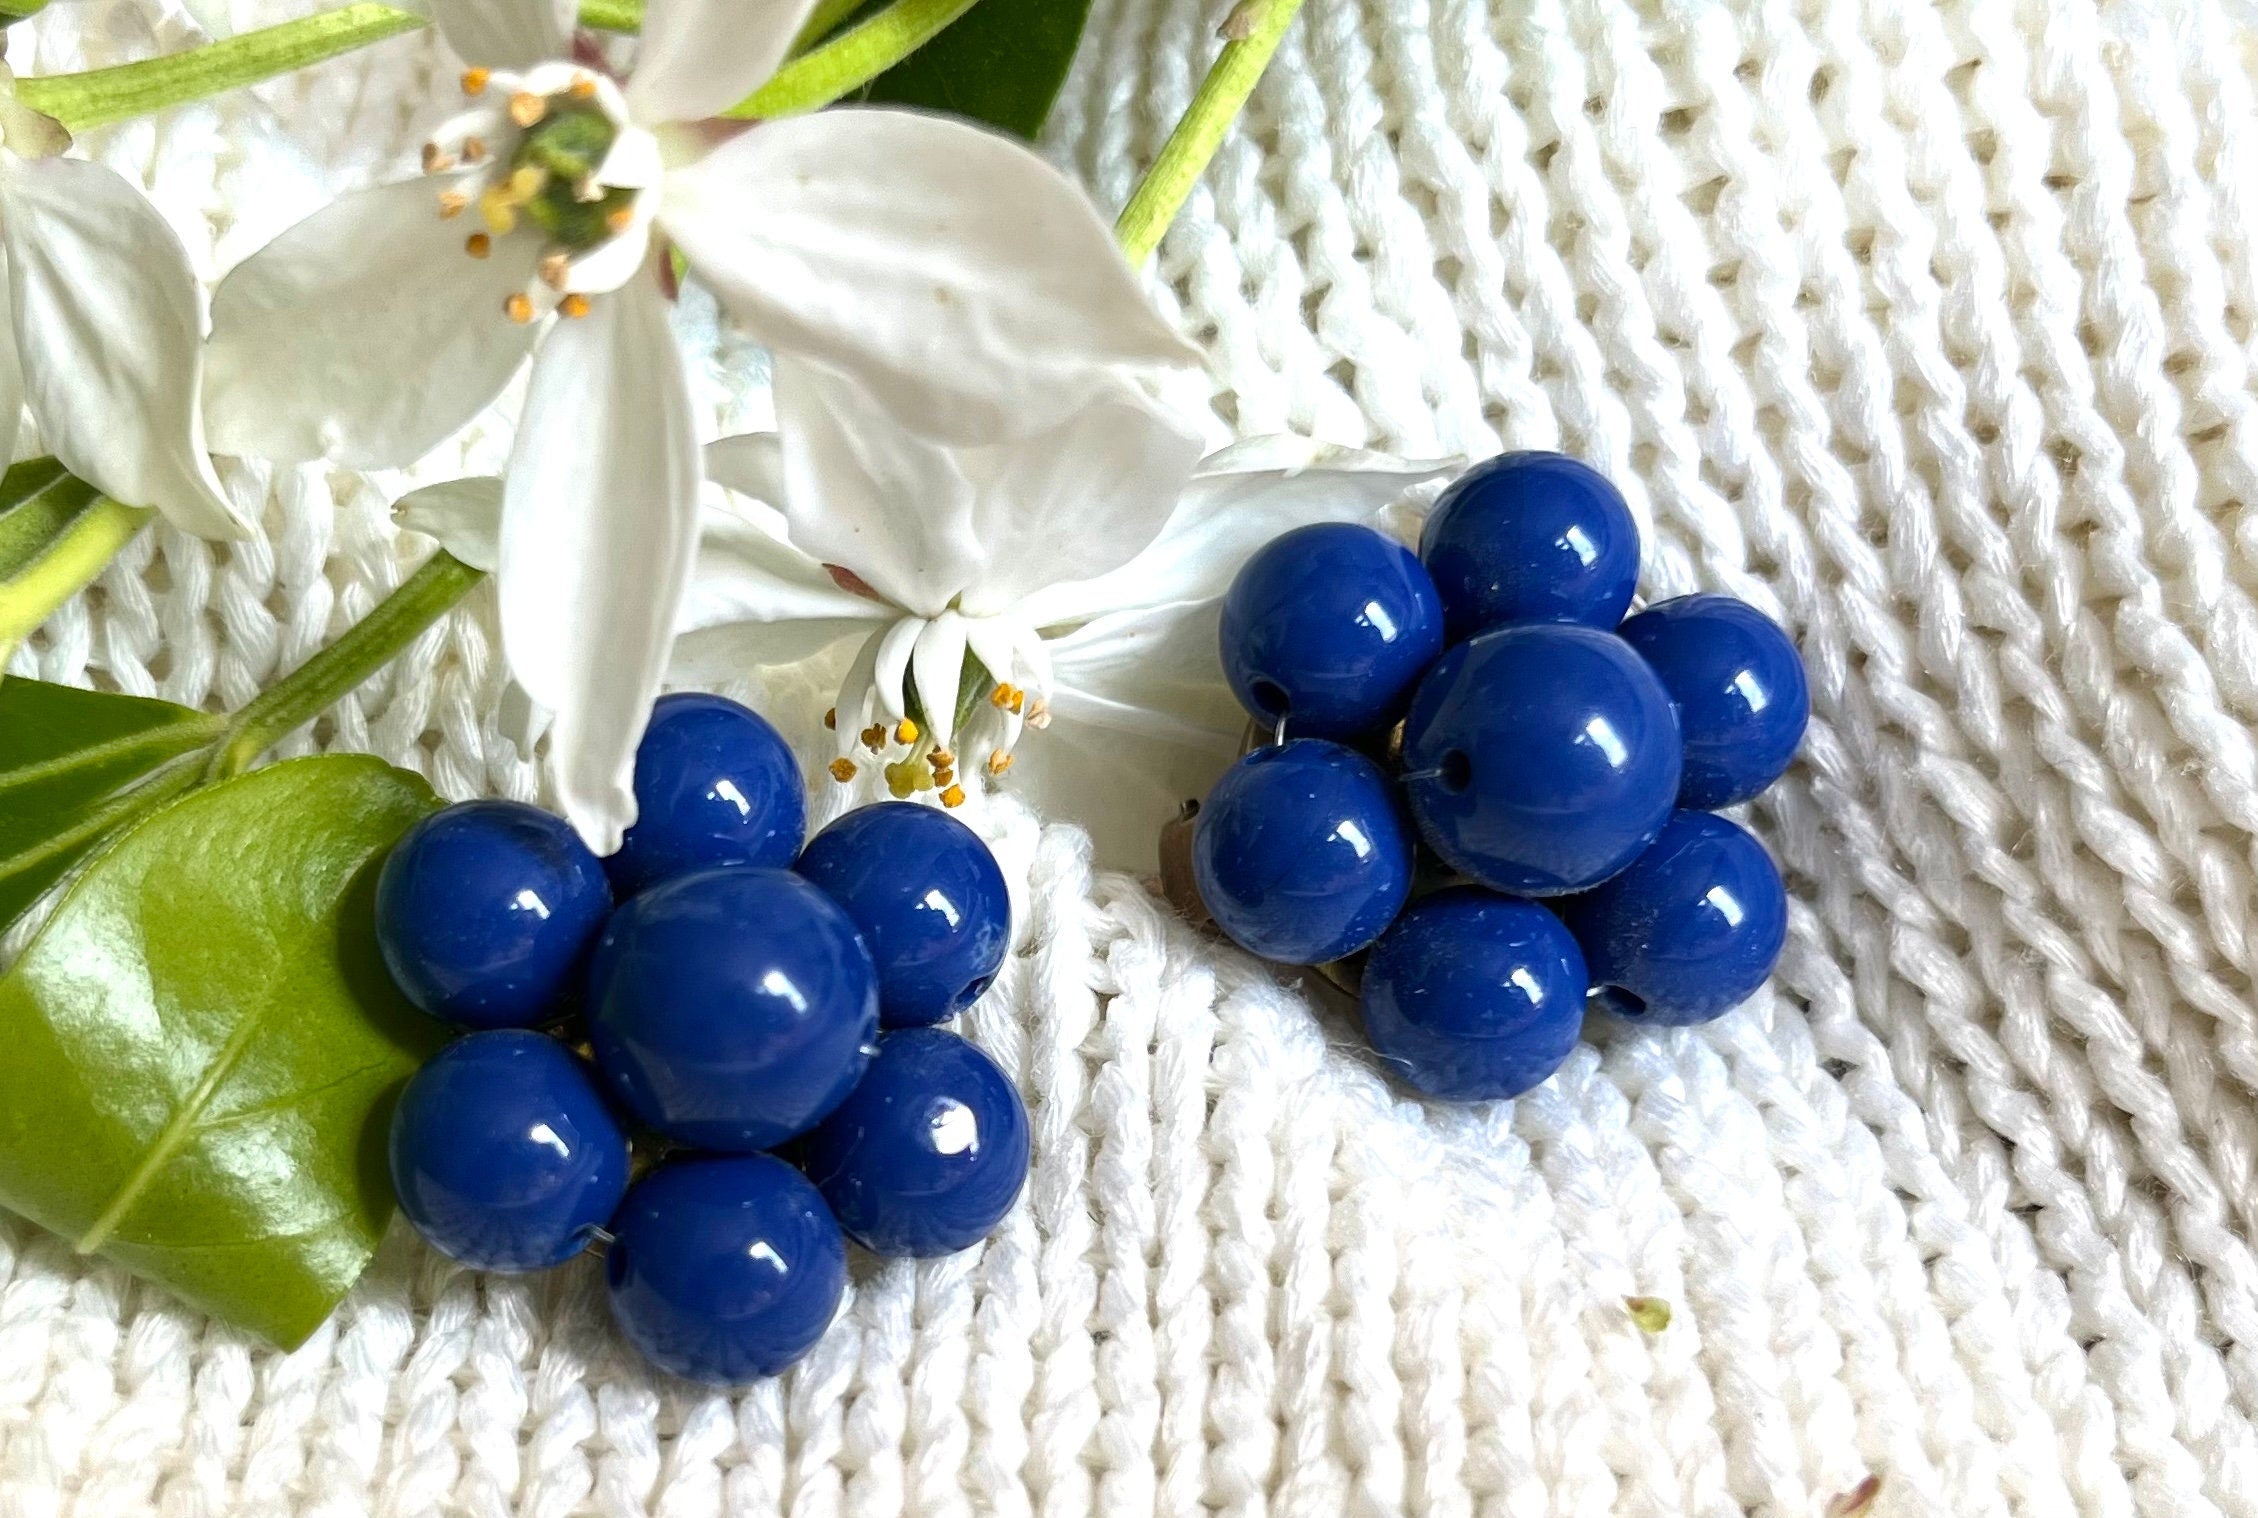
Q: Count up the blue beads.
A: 14